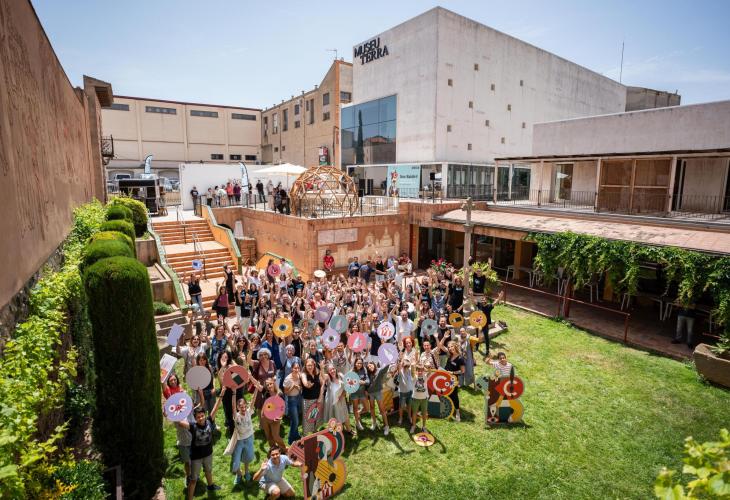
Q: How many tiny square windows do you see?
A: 11